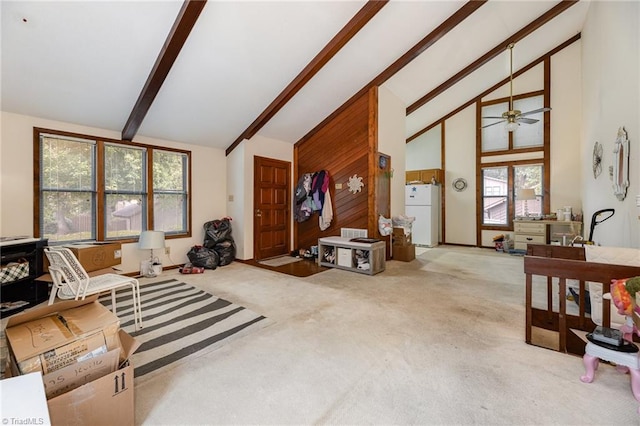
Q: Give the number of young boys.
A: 0